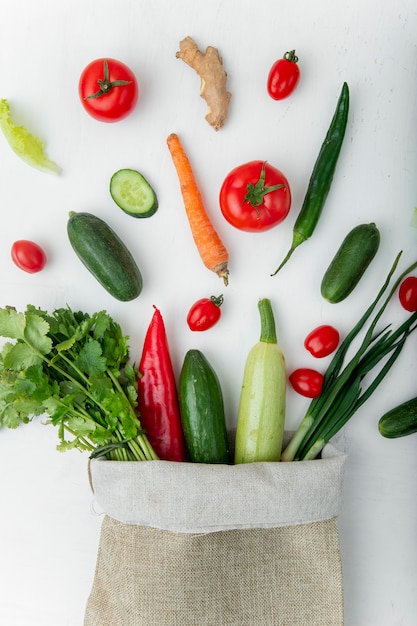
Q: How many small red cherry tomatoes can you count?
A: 6